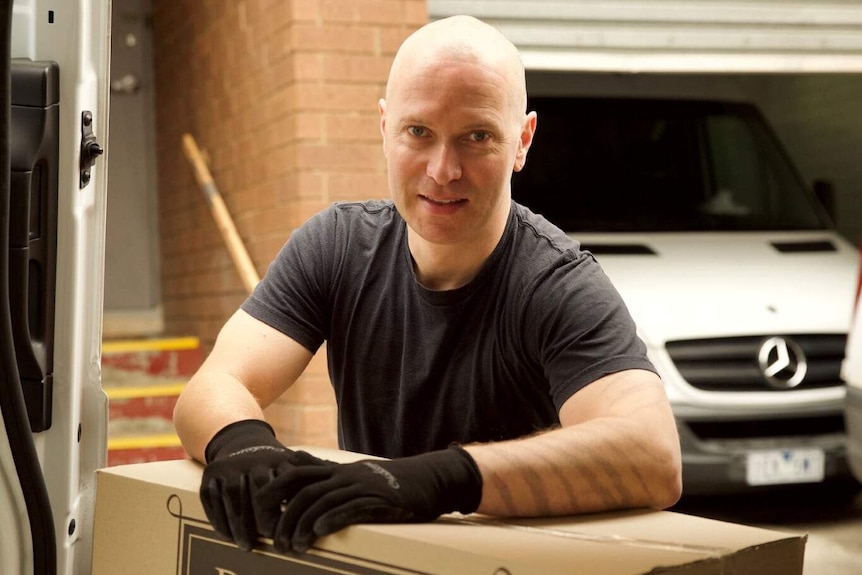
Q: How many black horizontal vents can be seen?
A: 2